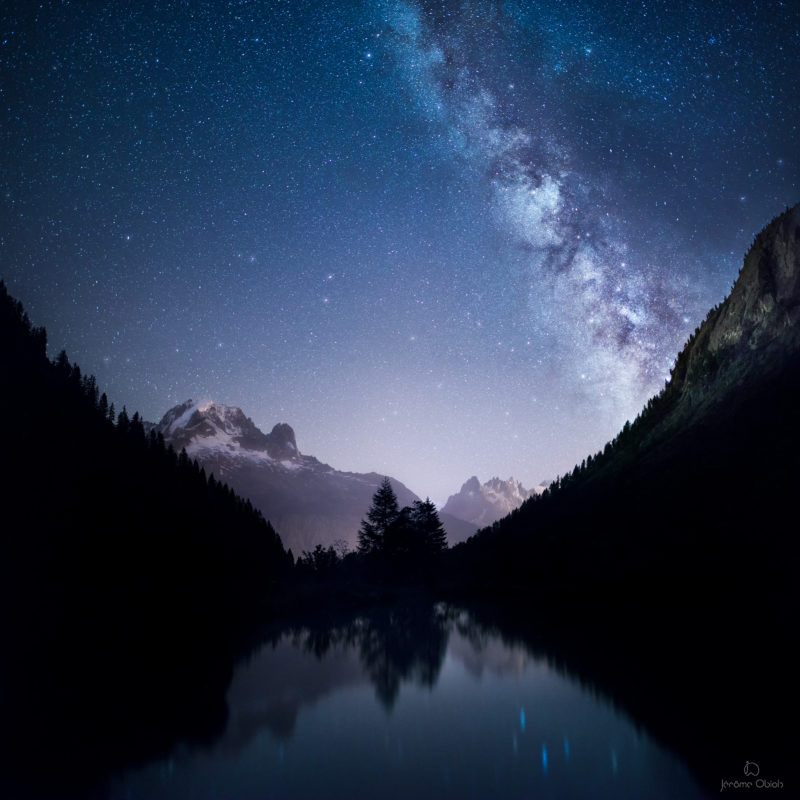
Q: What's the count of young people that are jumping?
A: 0